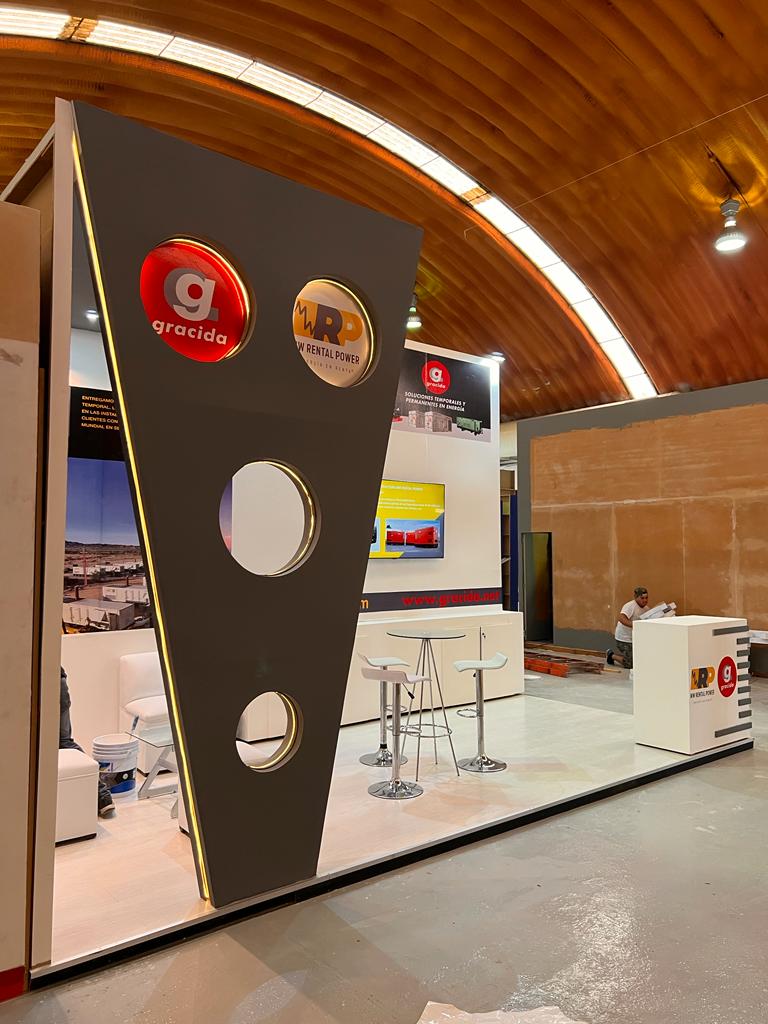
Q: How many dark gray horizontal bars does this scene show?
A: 9